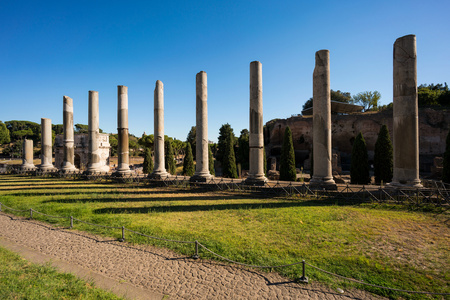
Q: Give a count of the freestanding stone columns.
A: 10